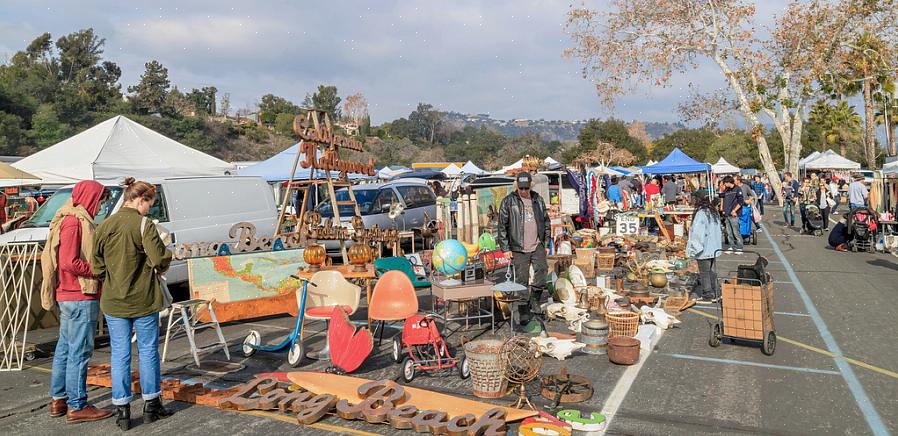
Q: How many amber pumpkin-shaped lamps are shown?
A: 2